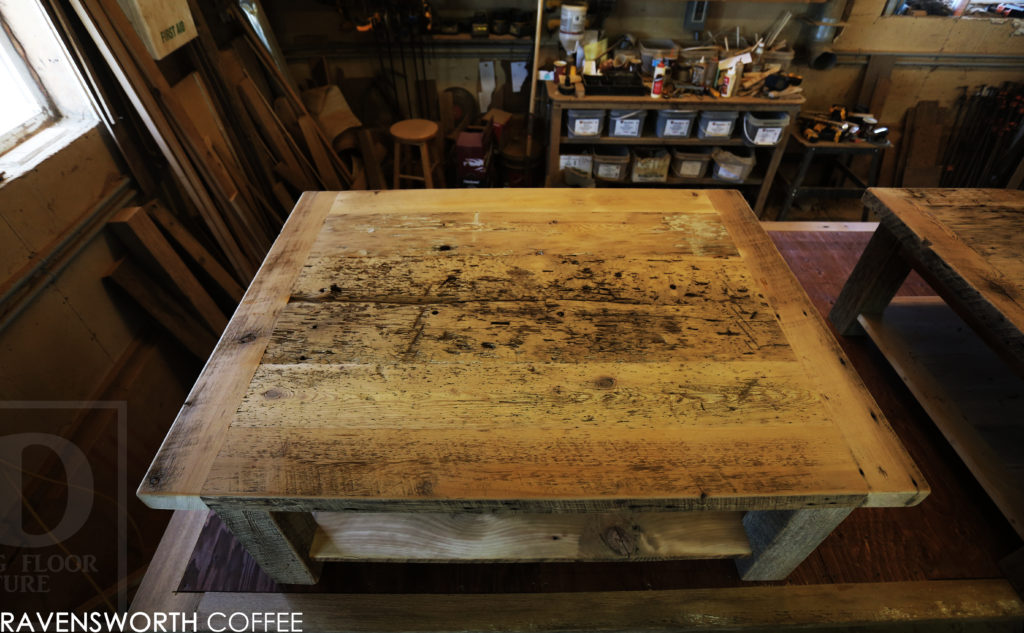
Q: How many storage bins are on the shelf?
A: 10